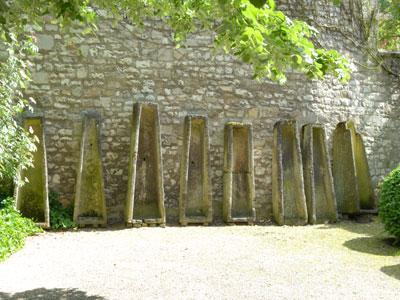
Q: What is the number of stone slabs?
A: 9